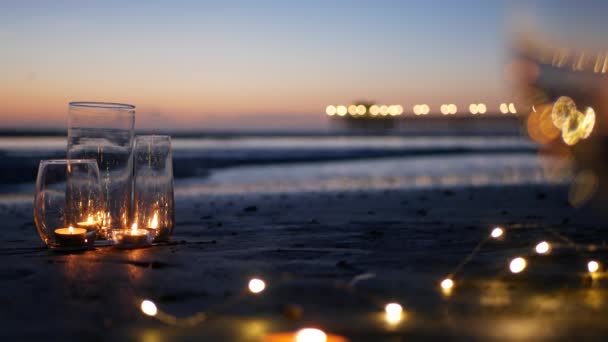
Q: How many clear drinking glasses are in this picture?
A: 3